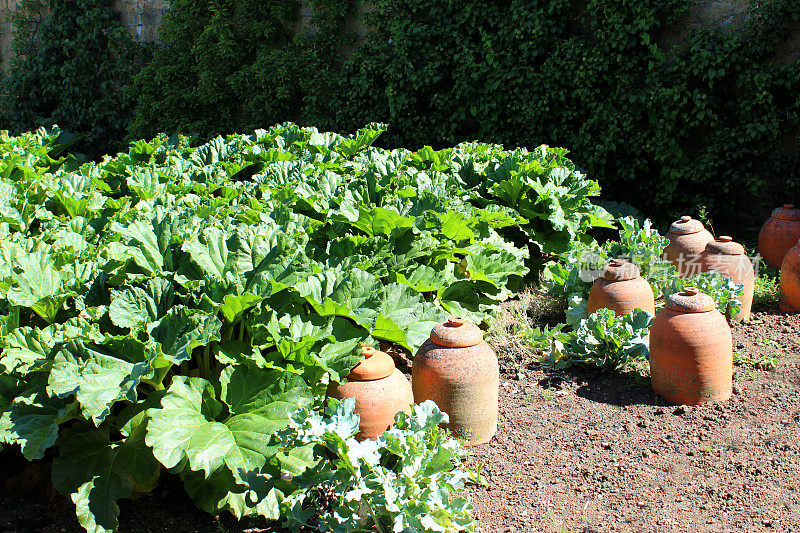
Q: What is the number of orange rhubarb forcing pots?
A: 8